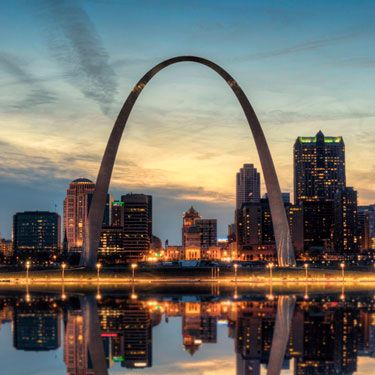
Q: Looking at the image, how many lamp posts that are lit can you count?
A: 8